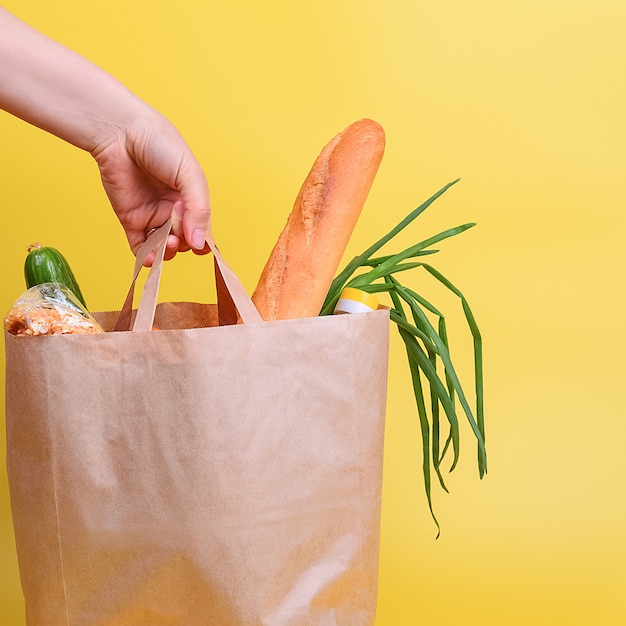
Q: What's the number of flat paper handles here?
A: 2